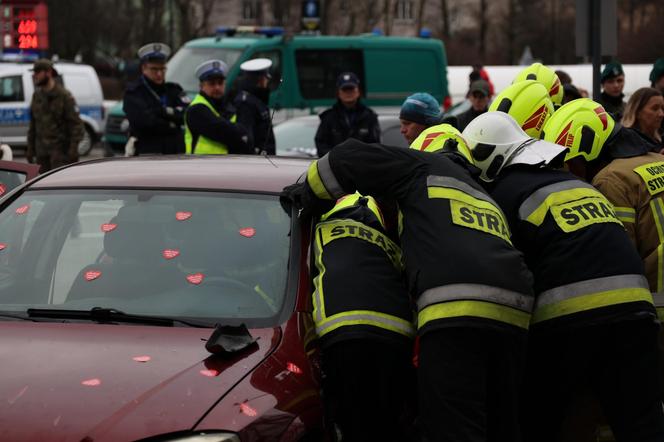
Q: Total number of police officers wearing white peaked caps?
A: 3